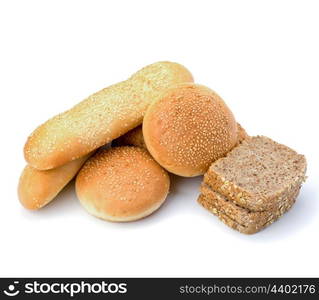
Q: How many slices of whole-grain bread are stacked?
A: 3